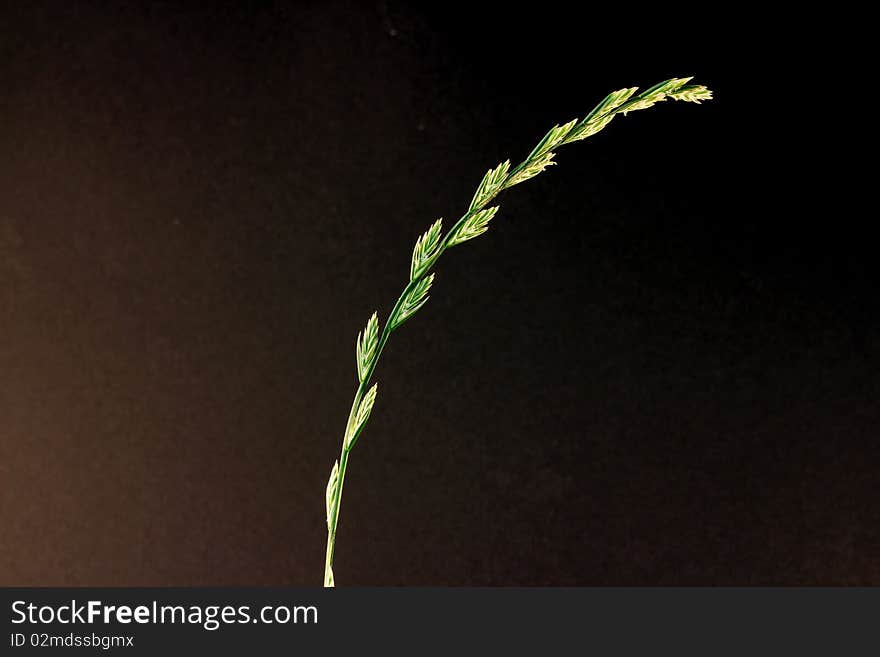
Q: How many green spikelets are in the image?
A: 14